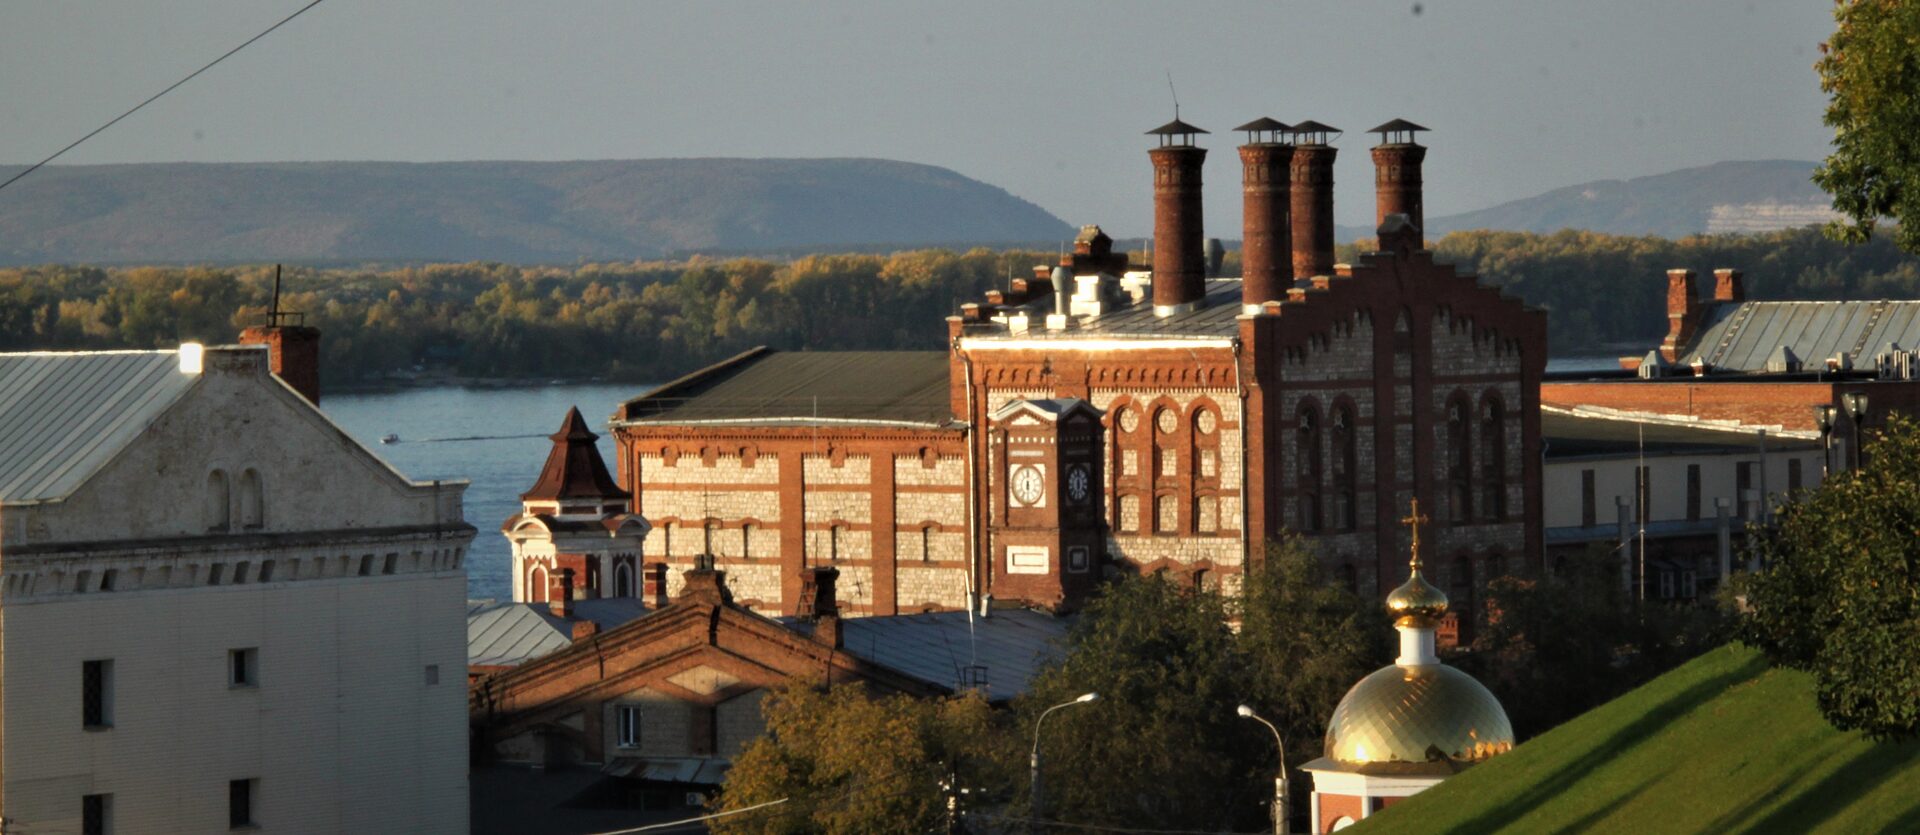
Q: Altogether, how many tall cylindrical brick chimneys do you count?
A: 4